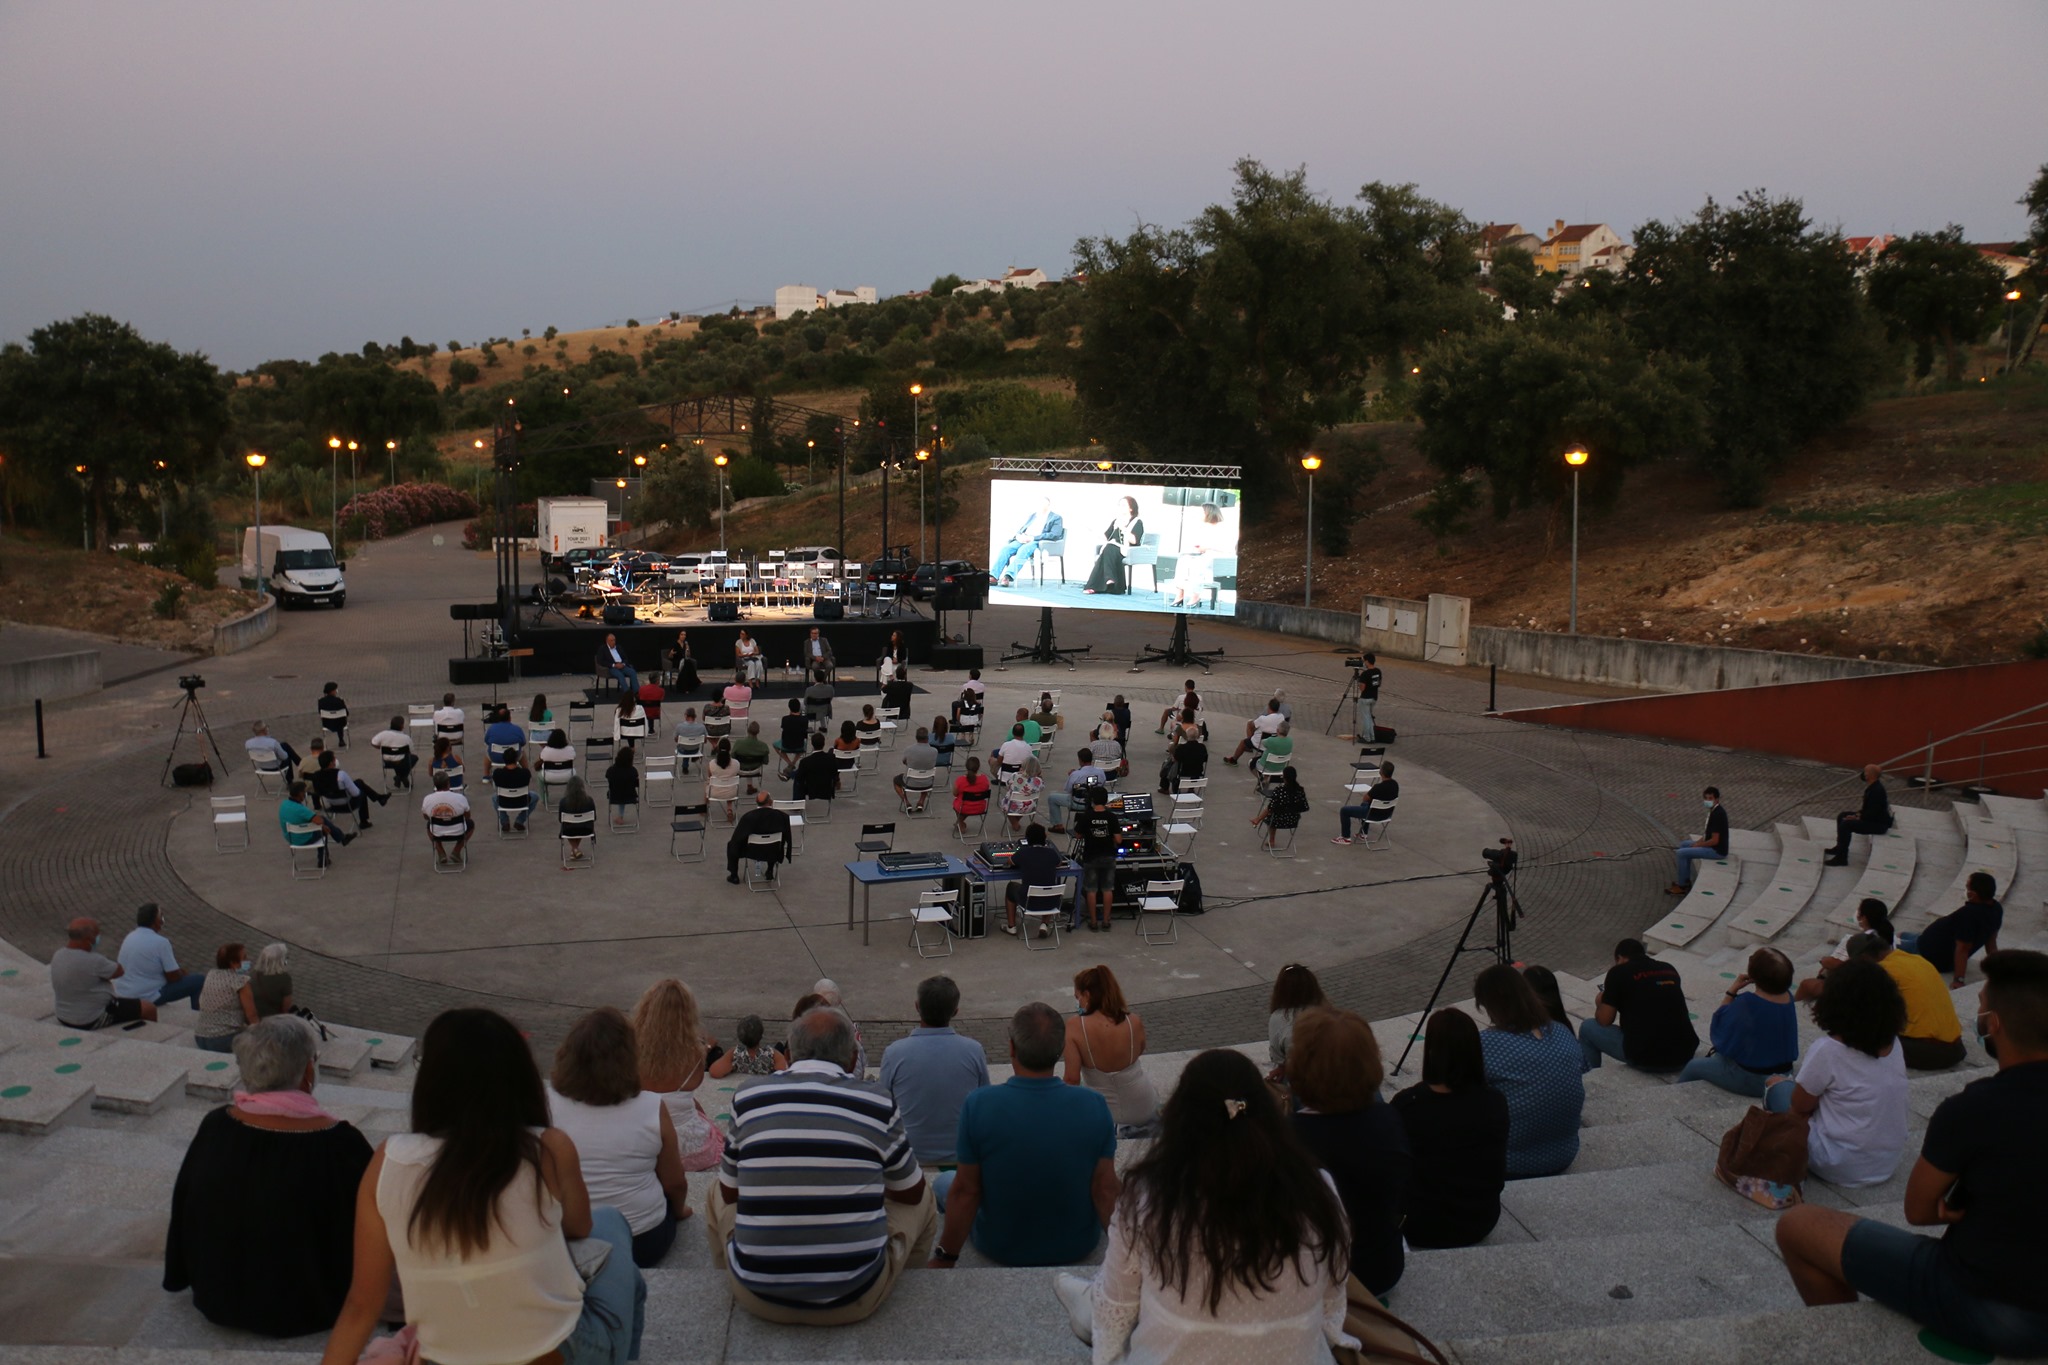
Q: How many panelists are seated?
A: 5